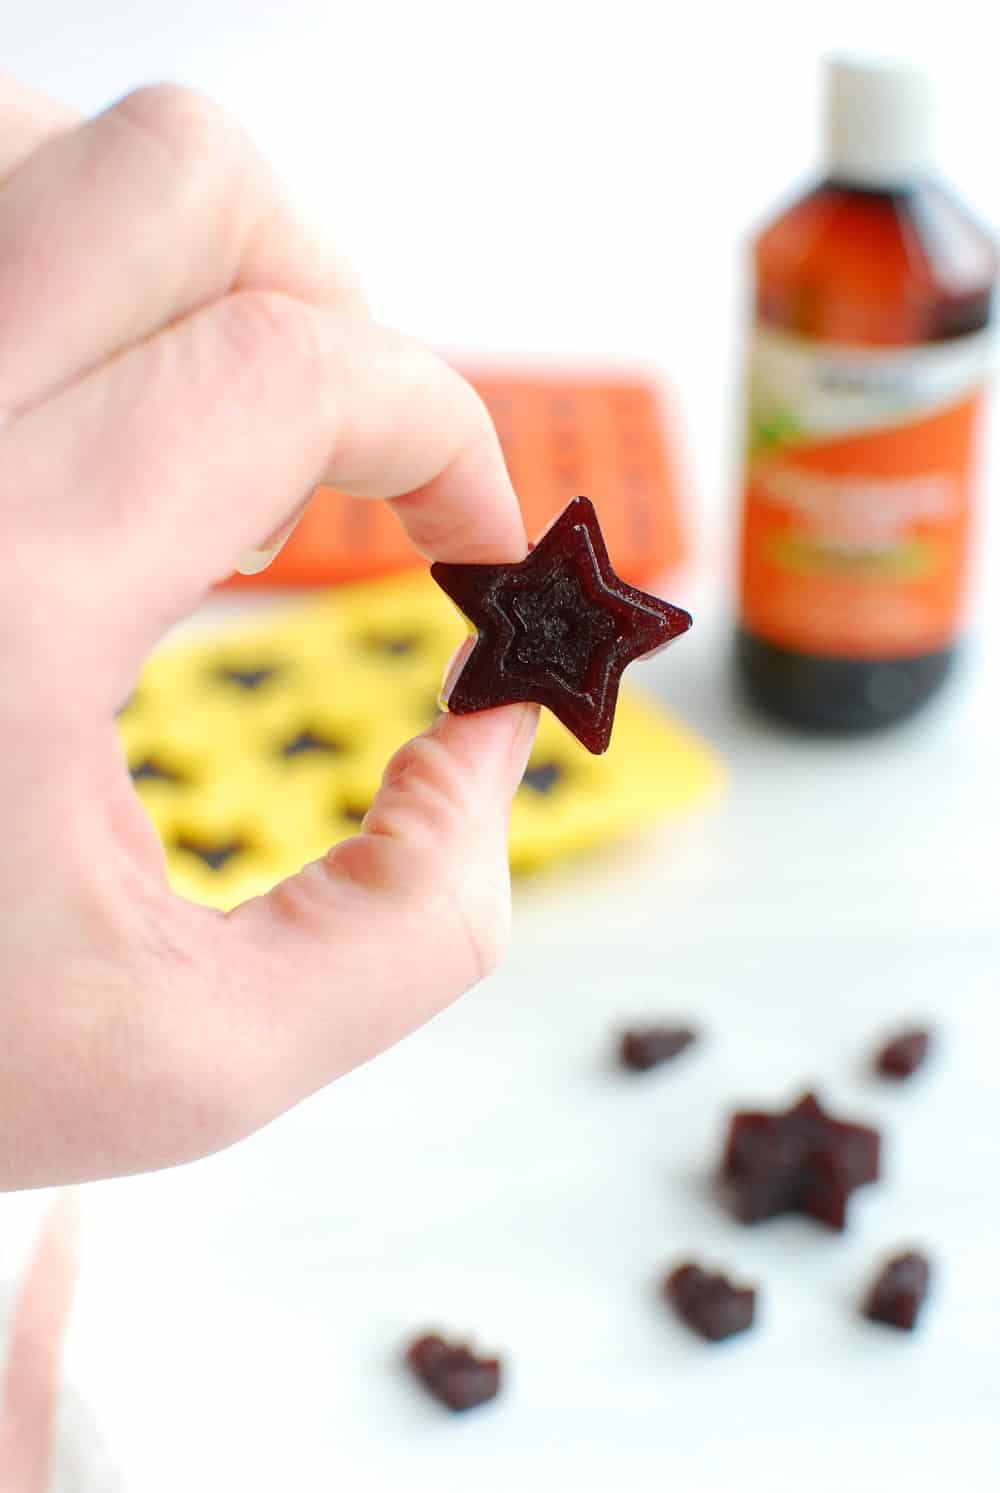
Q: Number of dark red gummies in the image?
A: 7